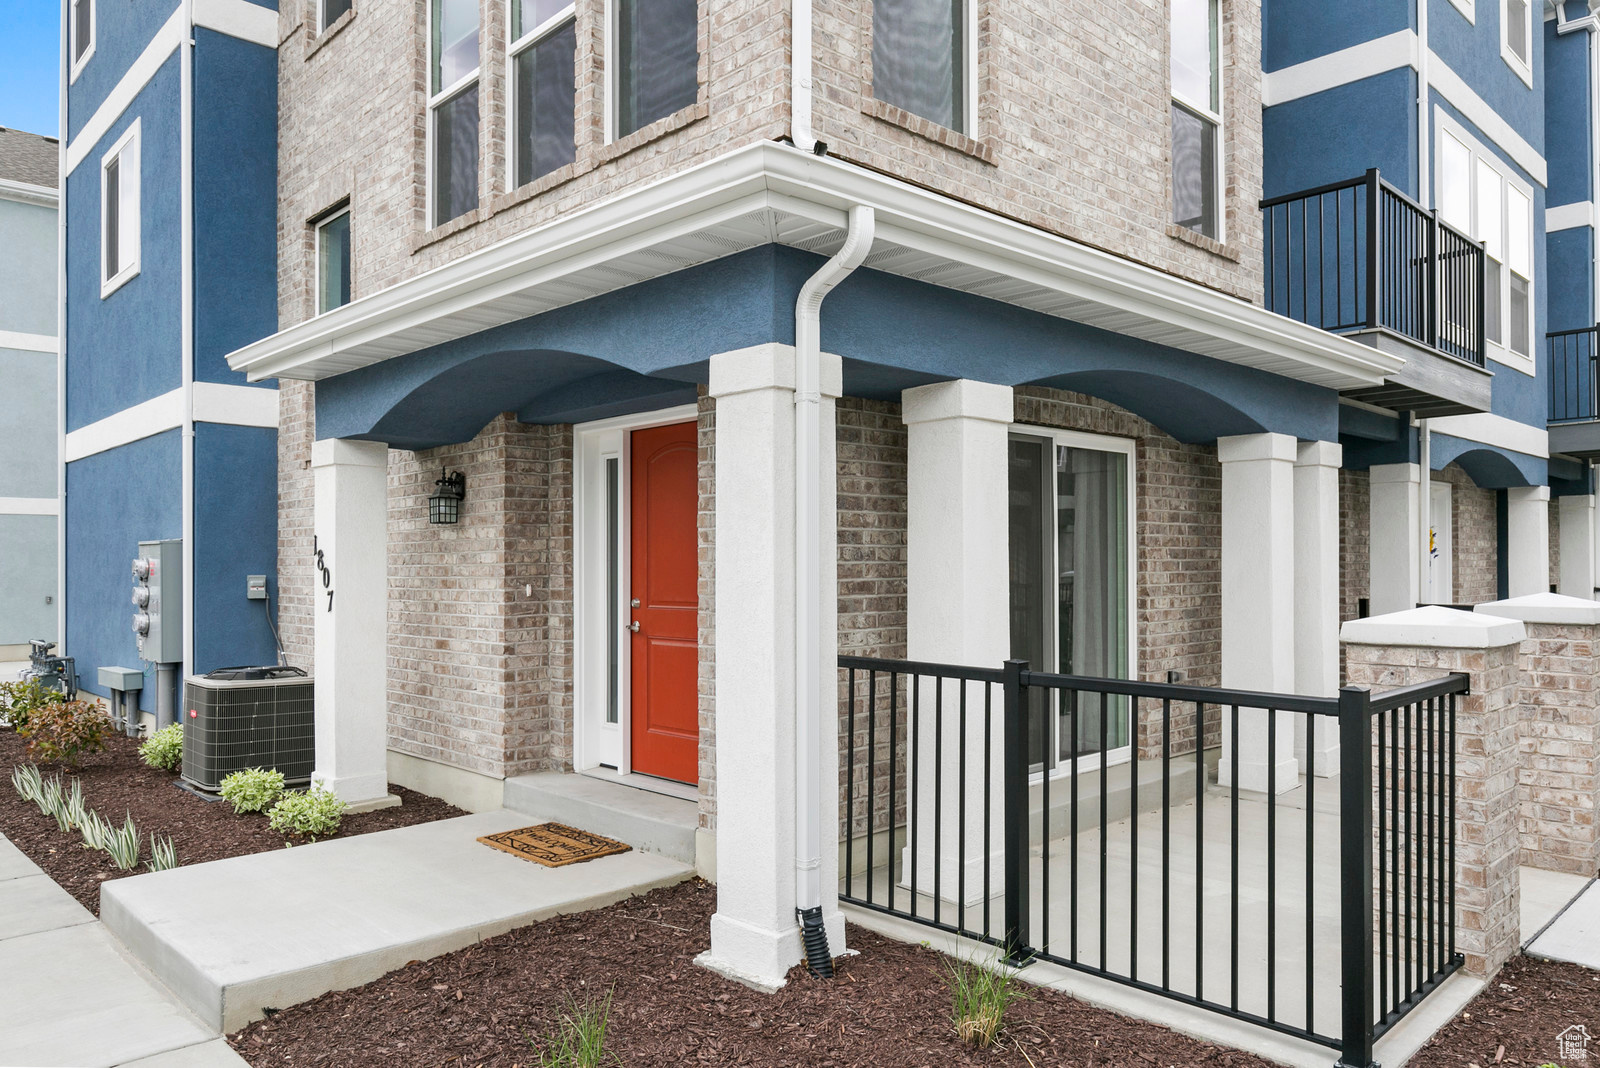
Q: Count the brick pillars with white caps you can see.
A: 2